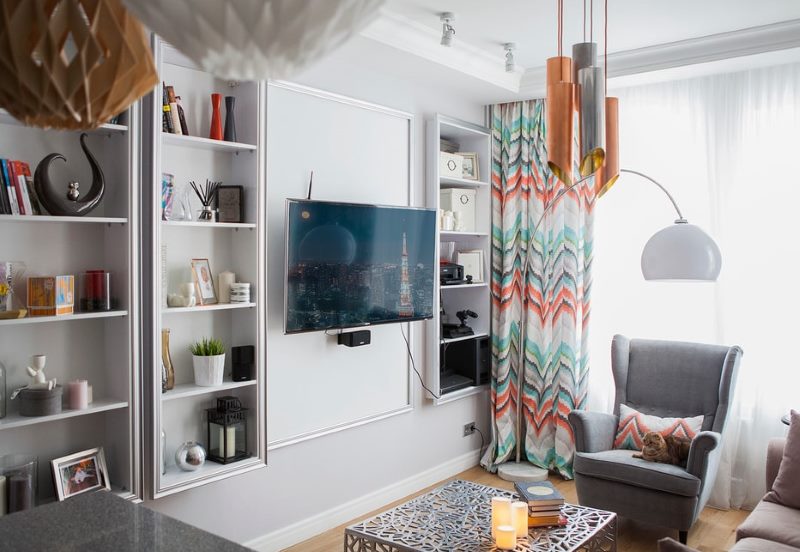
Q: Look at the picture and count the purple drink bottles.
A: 0